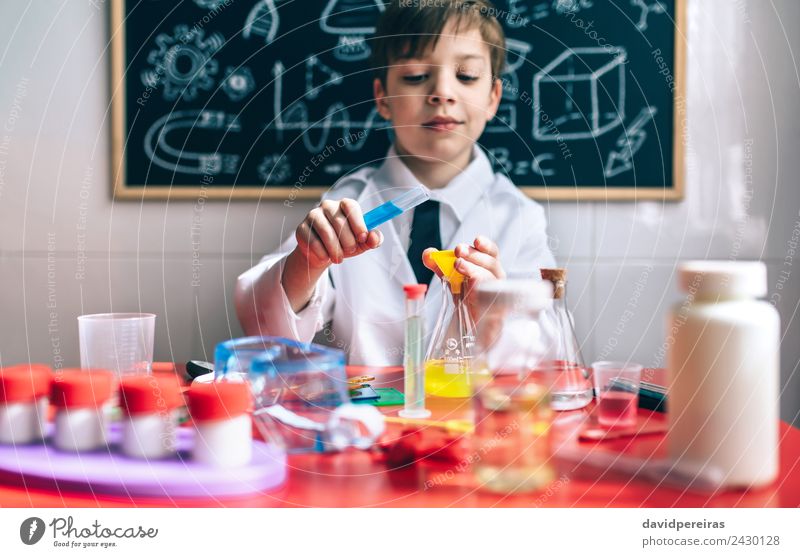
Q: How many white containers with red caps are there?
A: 4